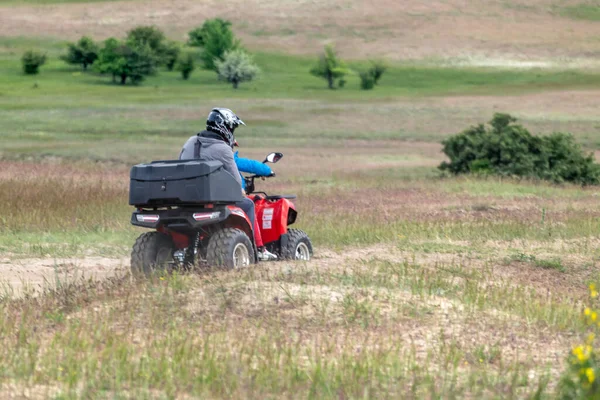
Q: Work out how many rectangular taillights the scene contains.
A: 2